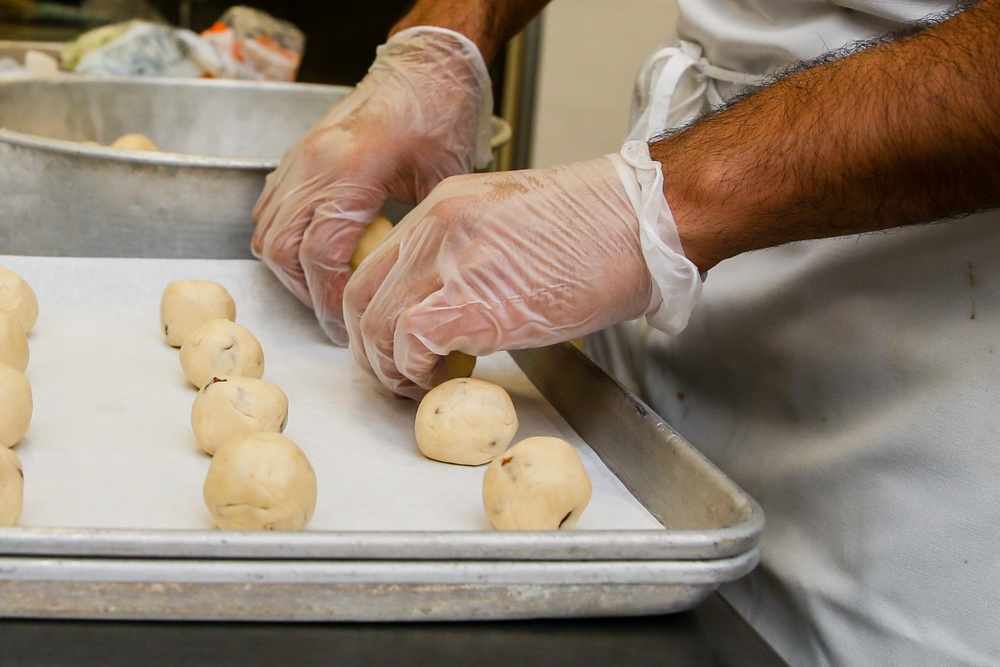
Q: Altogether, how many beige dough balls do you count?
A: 13